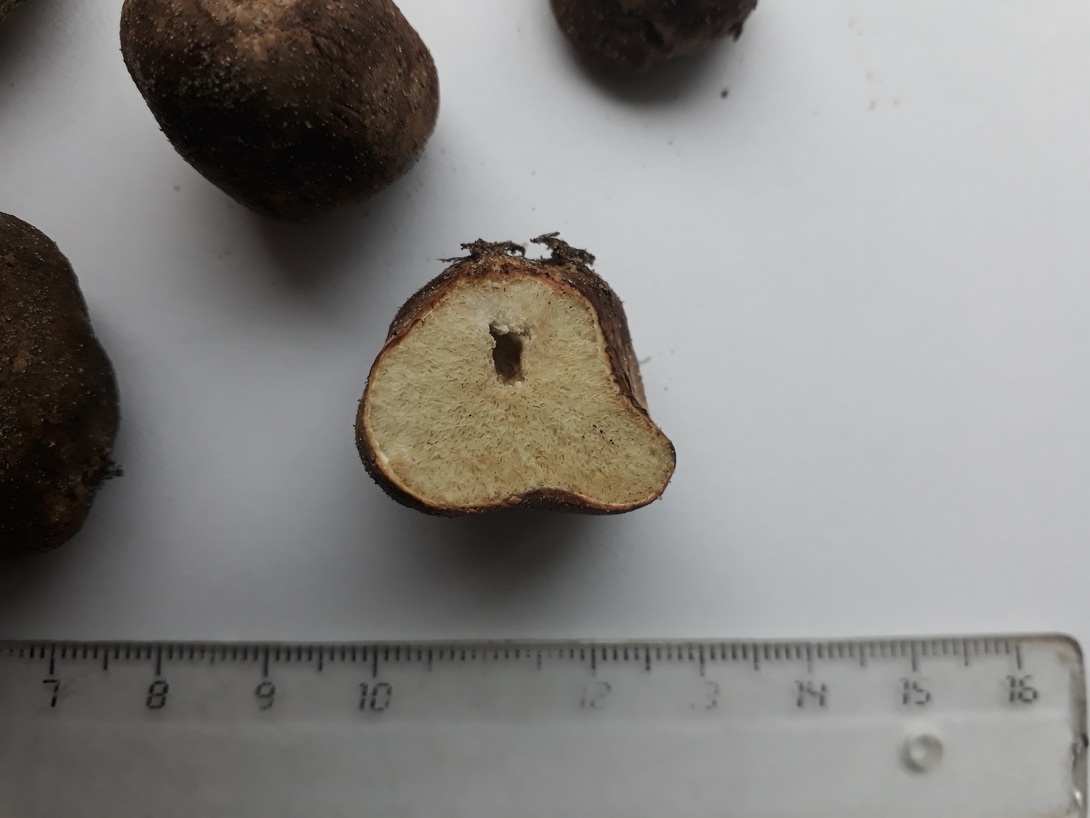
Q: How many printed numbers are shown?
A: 9